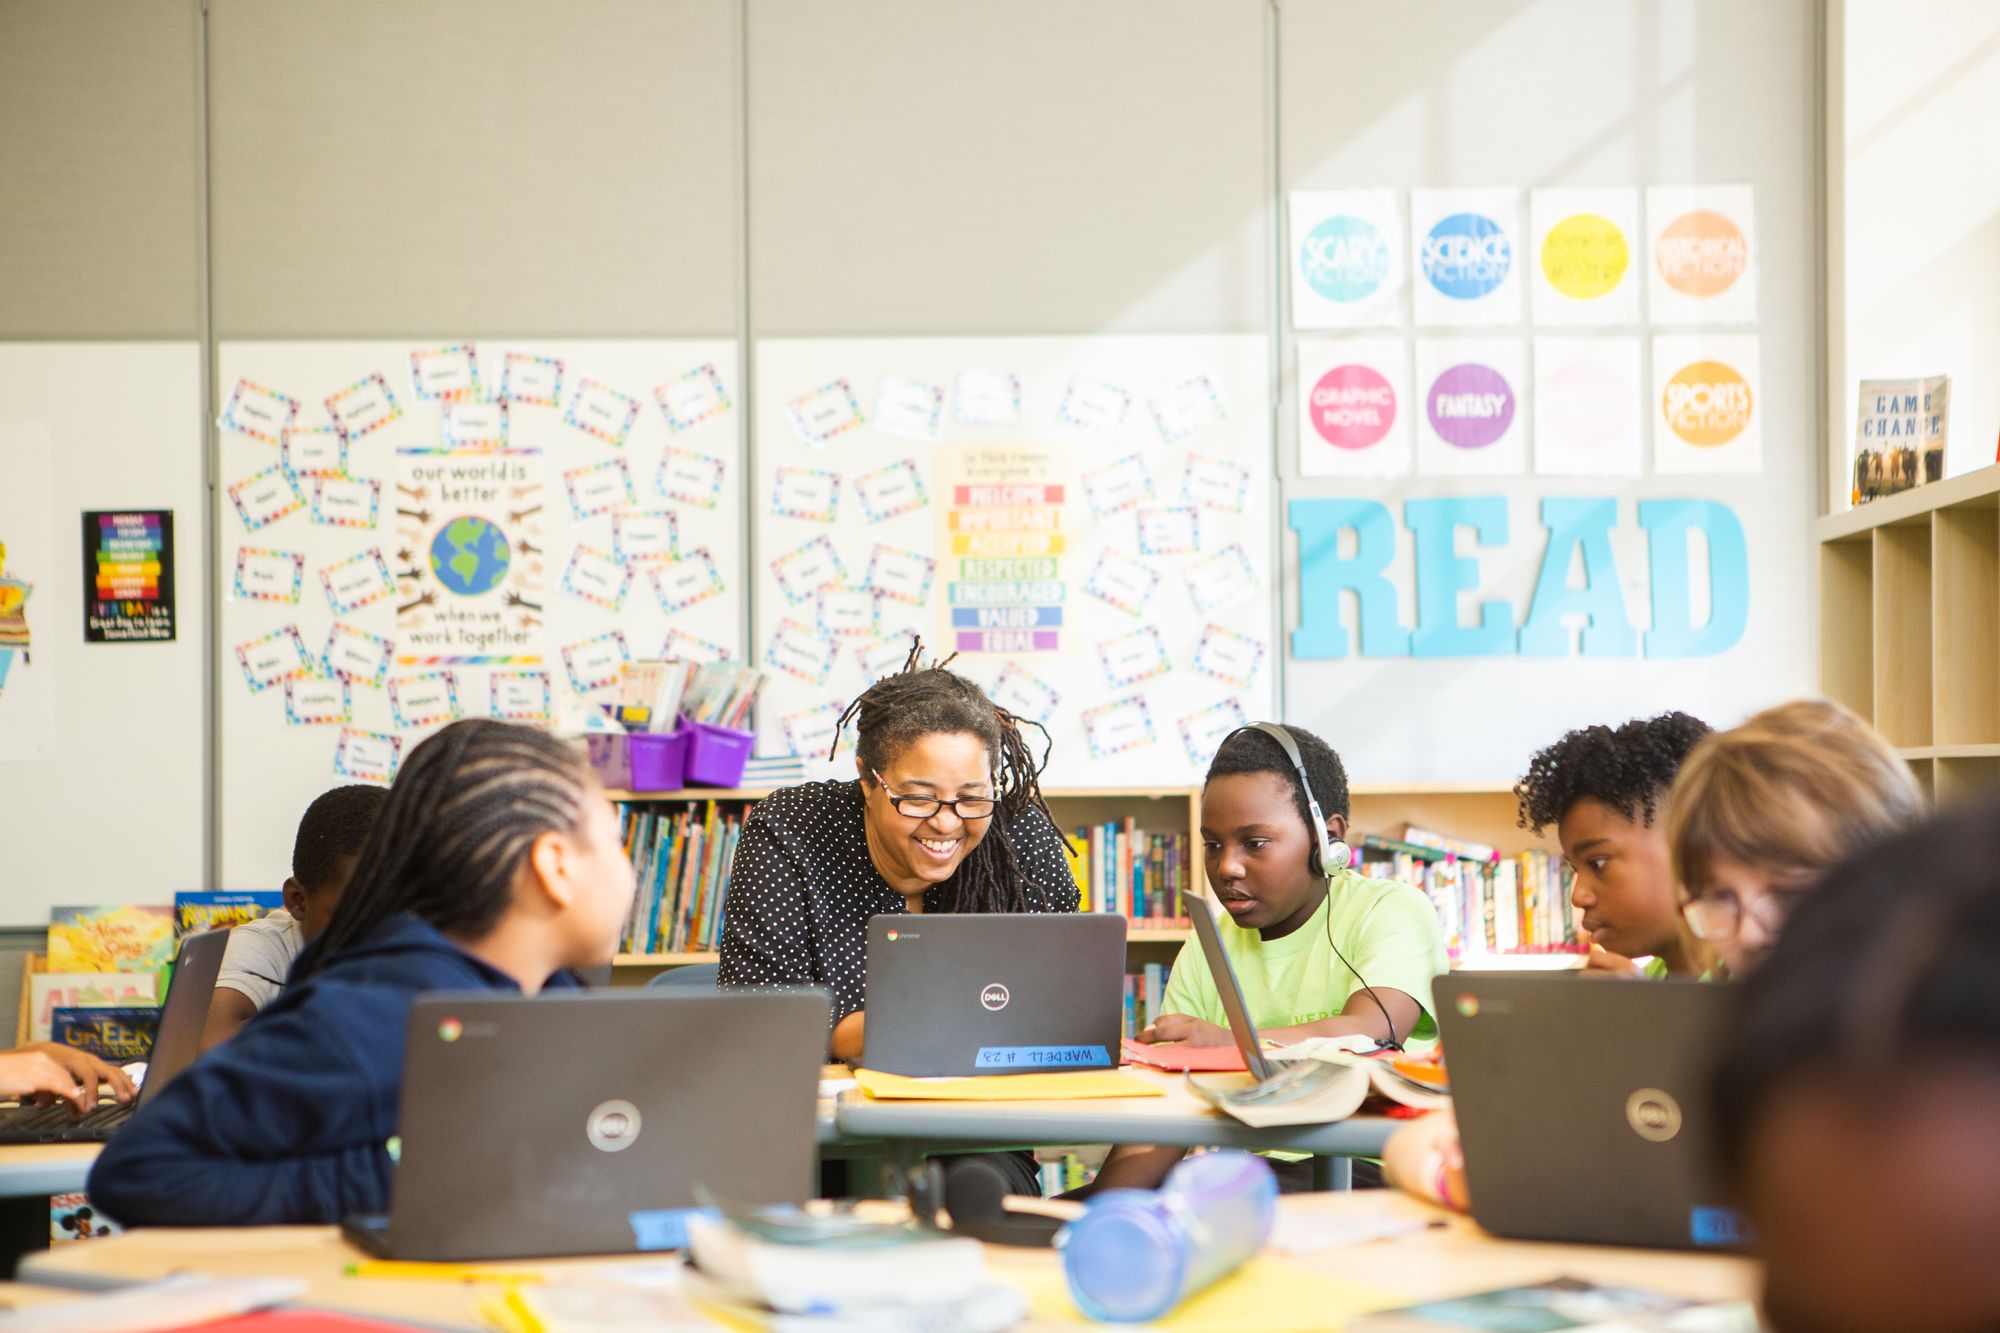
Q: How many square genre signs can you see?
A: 8